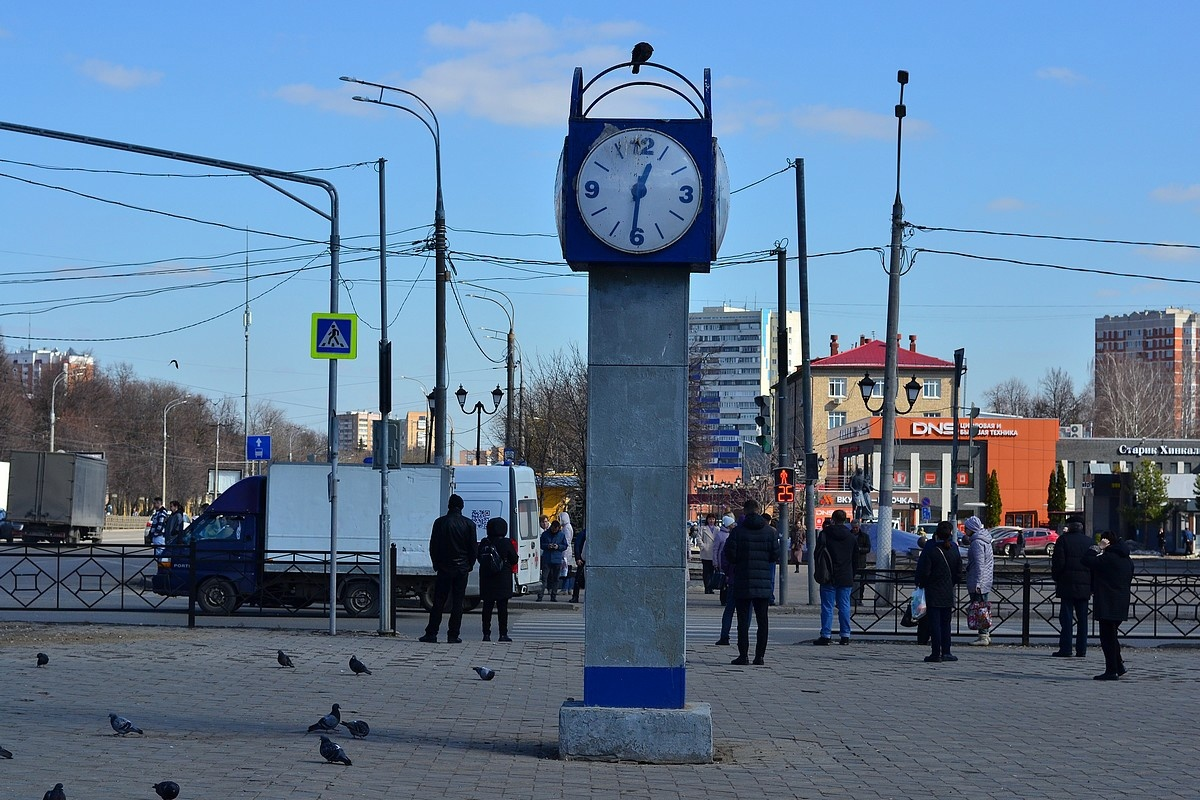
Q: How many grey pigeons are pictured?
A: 11